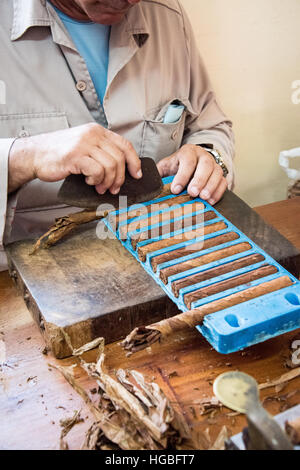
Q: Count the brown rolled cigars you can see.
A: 10